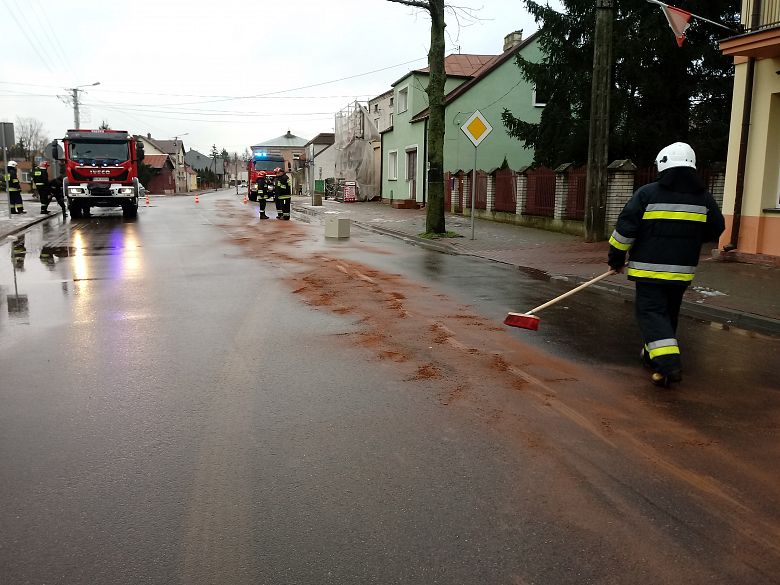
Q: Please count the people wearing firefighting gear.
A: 5